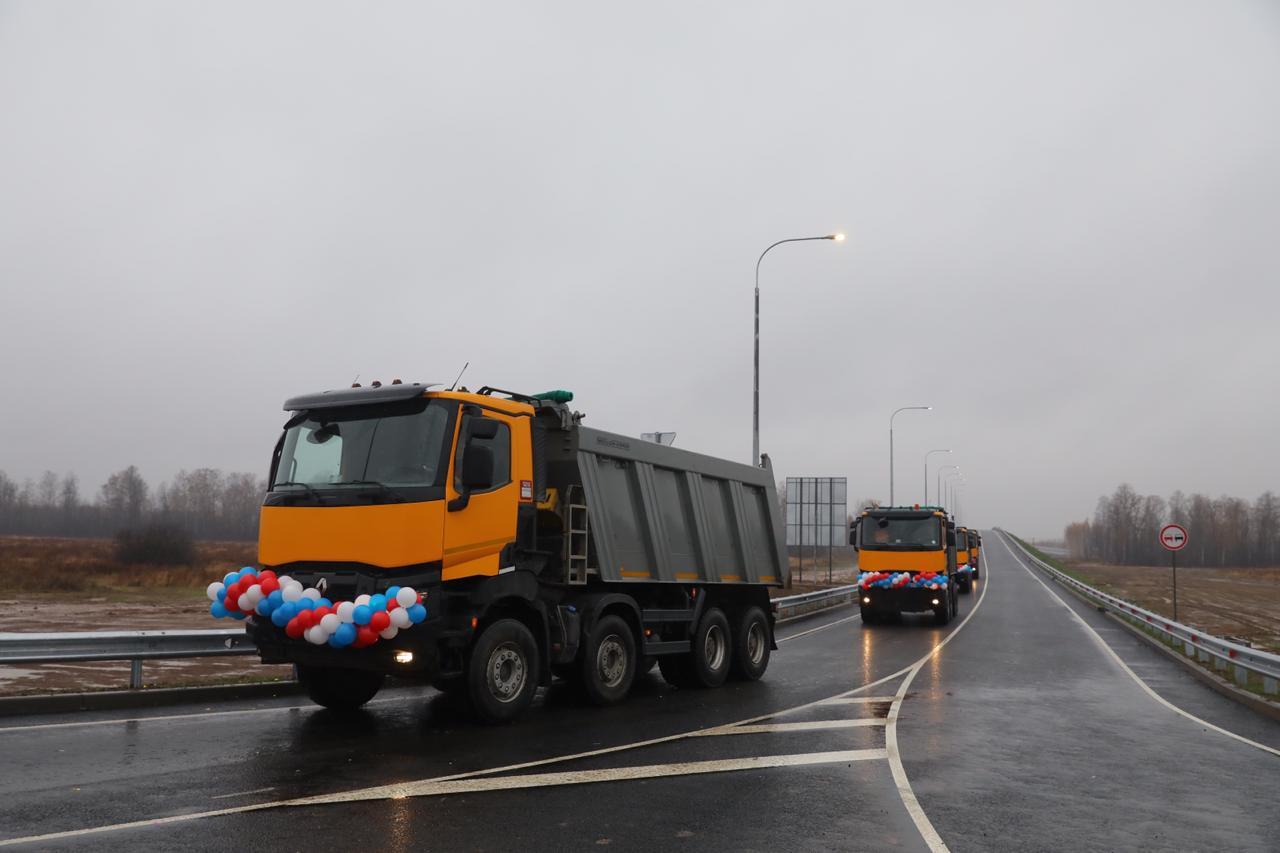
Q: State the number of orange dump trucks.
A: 4